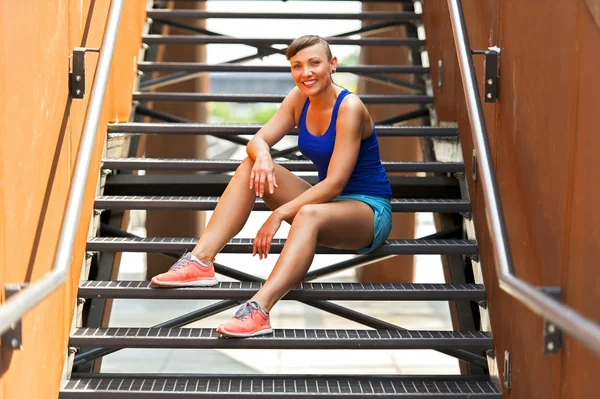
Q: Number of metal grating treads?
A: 11